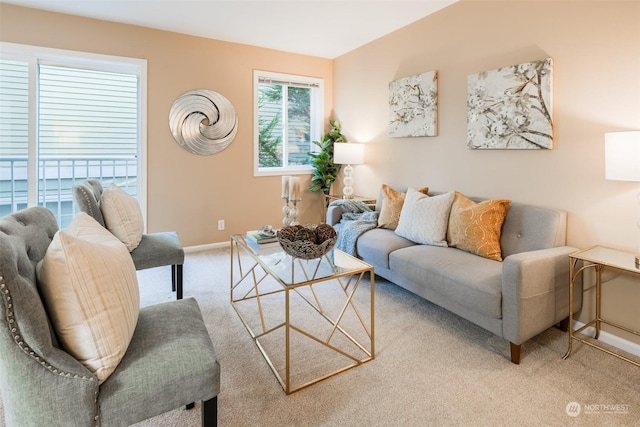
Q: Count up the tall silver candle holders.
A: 2